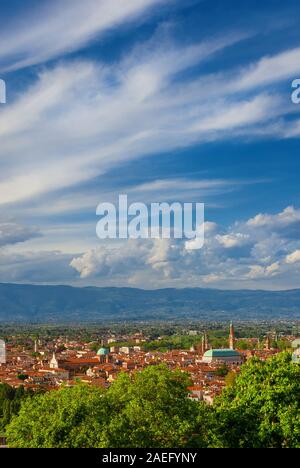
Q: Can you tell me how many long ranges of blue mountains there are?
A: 1